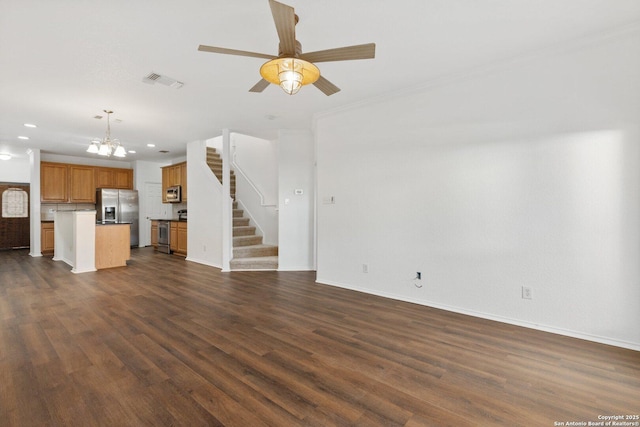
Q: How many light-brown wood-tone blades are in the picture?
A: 5